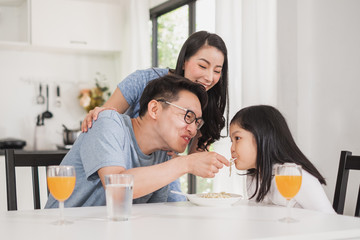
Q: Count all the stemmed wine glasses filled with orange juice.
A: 2